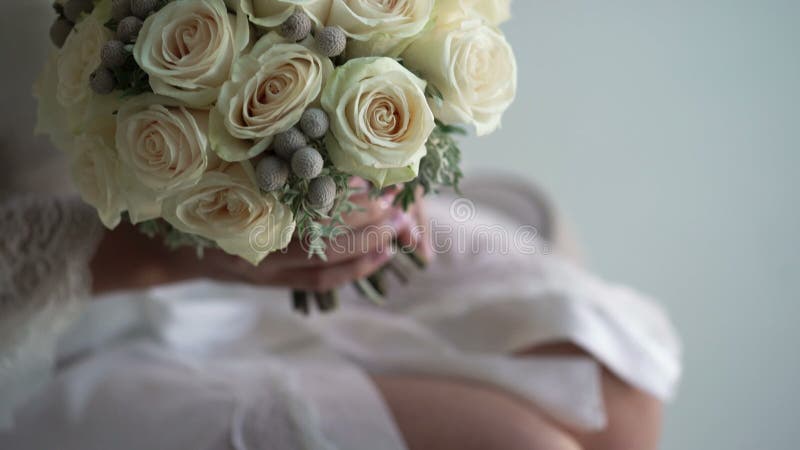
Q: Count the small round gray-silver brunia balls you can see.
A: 14